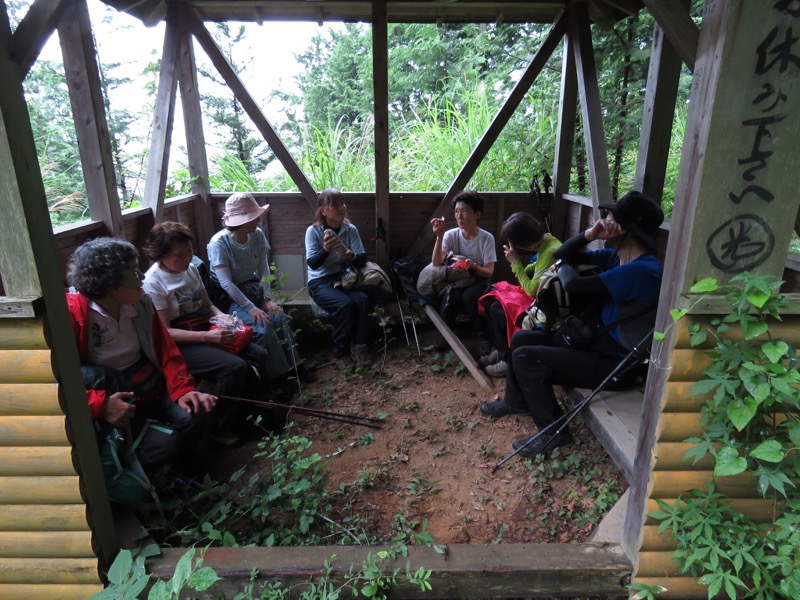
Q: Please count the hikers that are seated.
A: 7